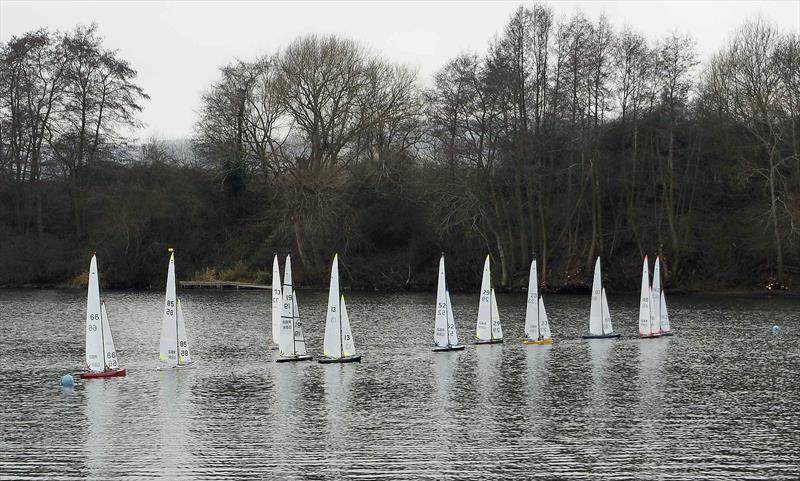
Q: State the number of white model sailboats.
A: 11